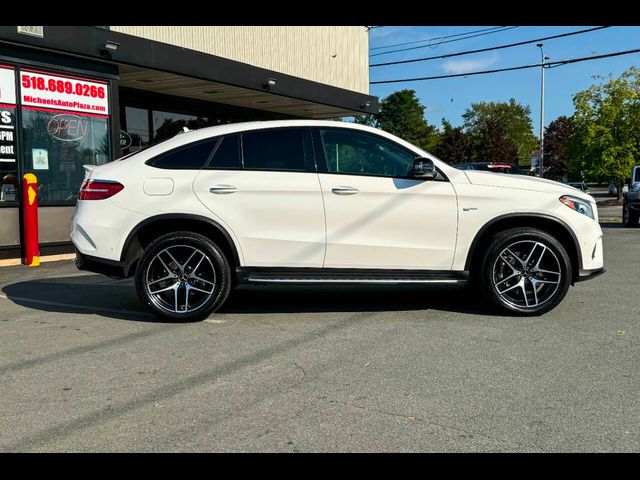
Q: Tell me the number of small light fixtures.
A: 3